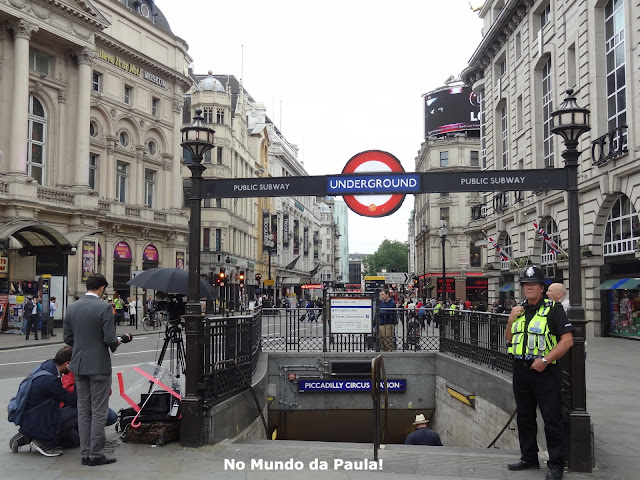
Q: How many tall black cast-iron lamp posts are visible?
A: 2